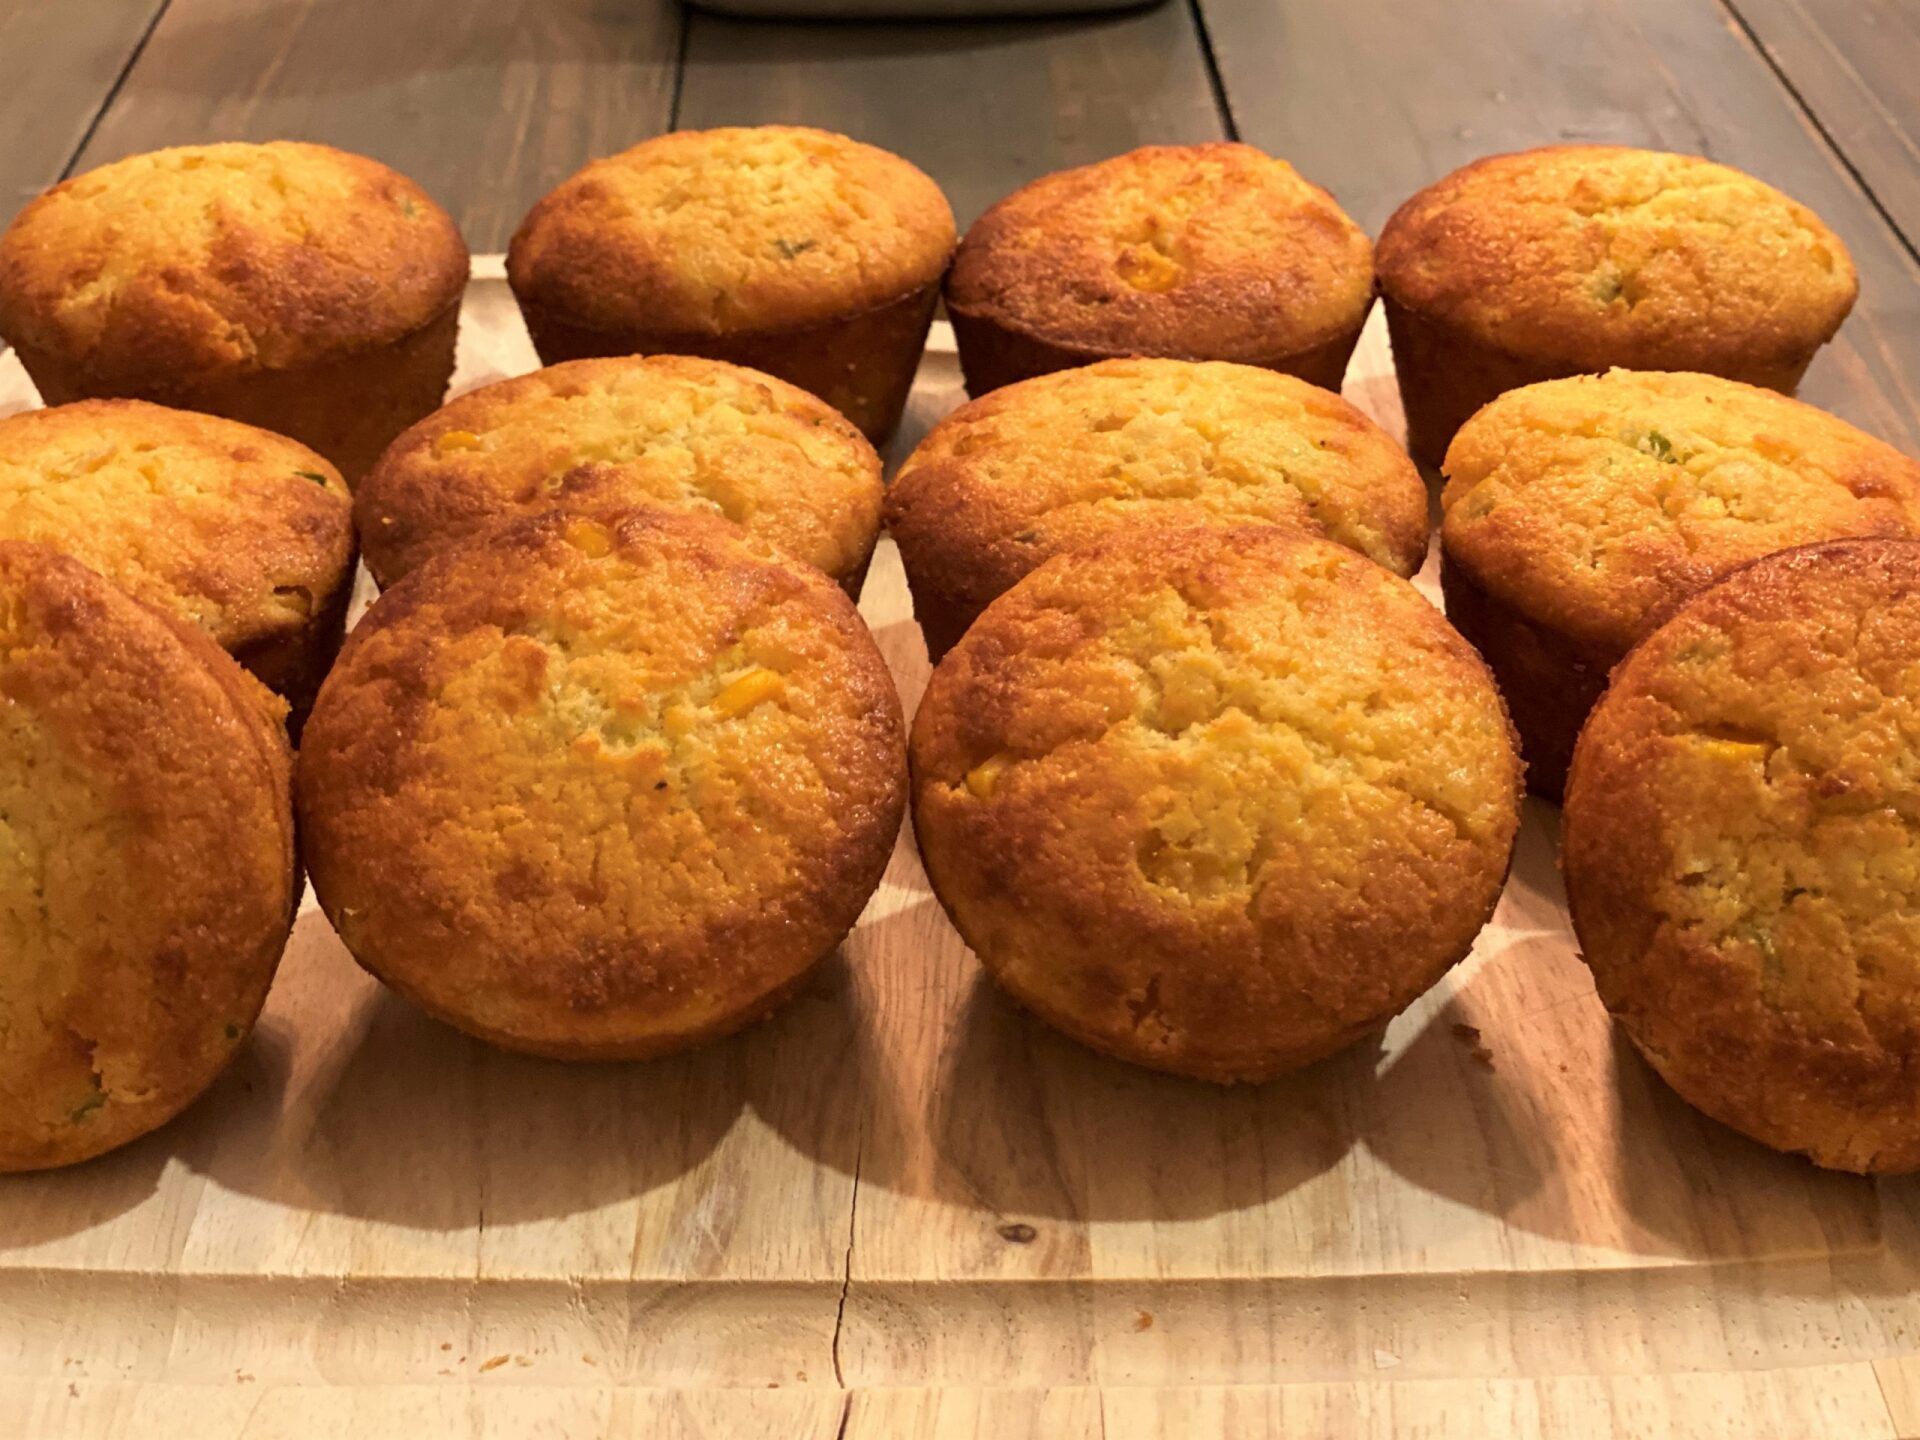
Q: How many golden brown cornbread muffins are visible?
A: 12